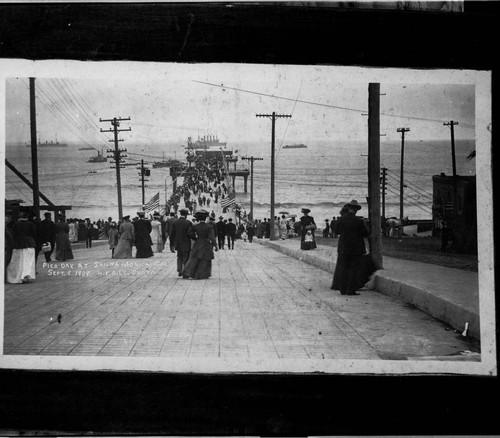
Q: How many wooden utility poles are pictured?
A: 9